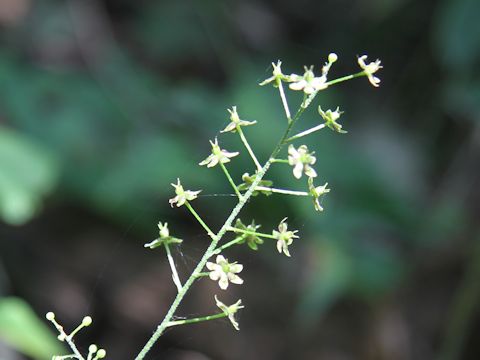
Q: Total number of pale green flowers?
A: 15